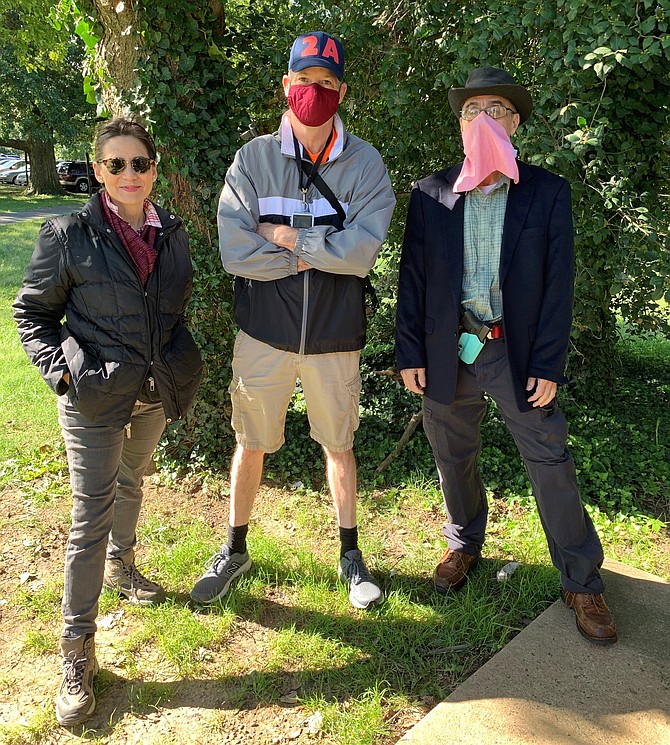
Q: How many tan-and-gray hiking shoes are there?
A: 2